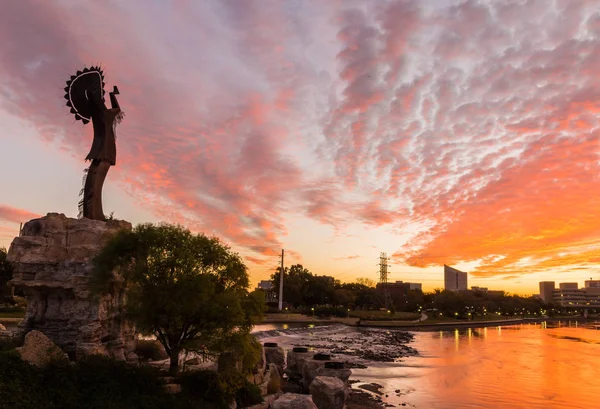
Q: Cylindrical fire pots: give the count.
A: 4